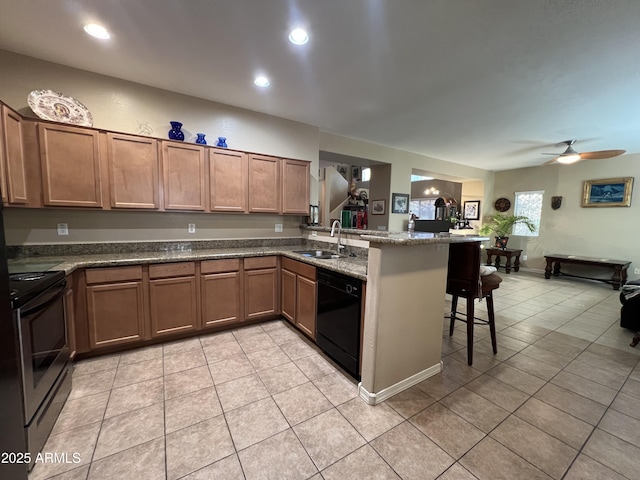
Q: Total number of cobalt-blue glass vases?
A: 3